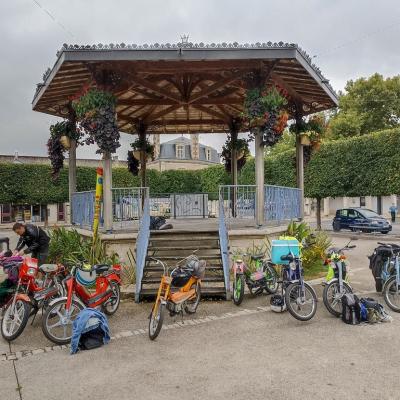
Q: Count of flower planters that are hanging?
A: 6